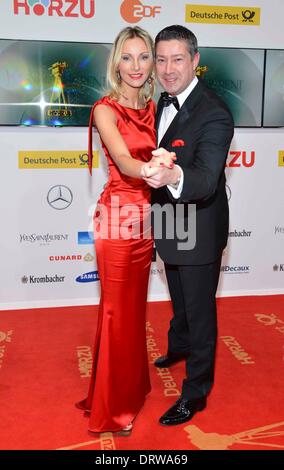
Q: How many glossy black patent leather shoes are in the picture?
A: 2